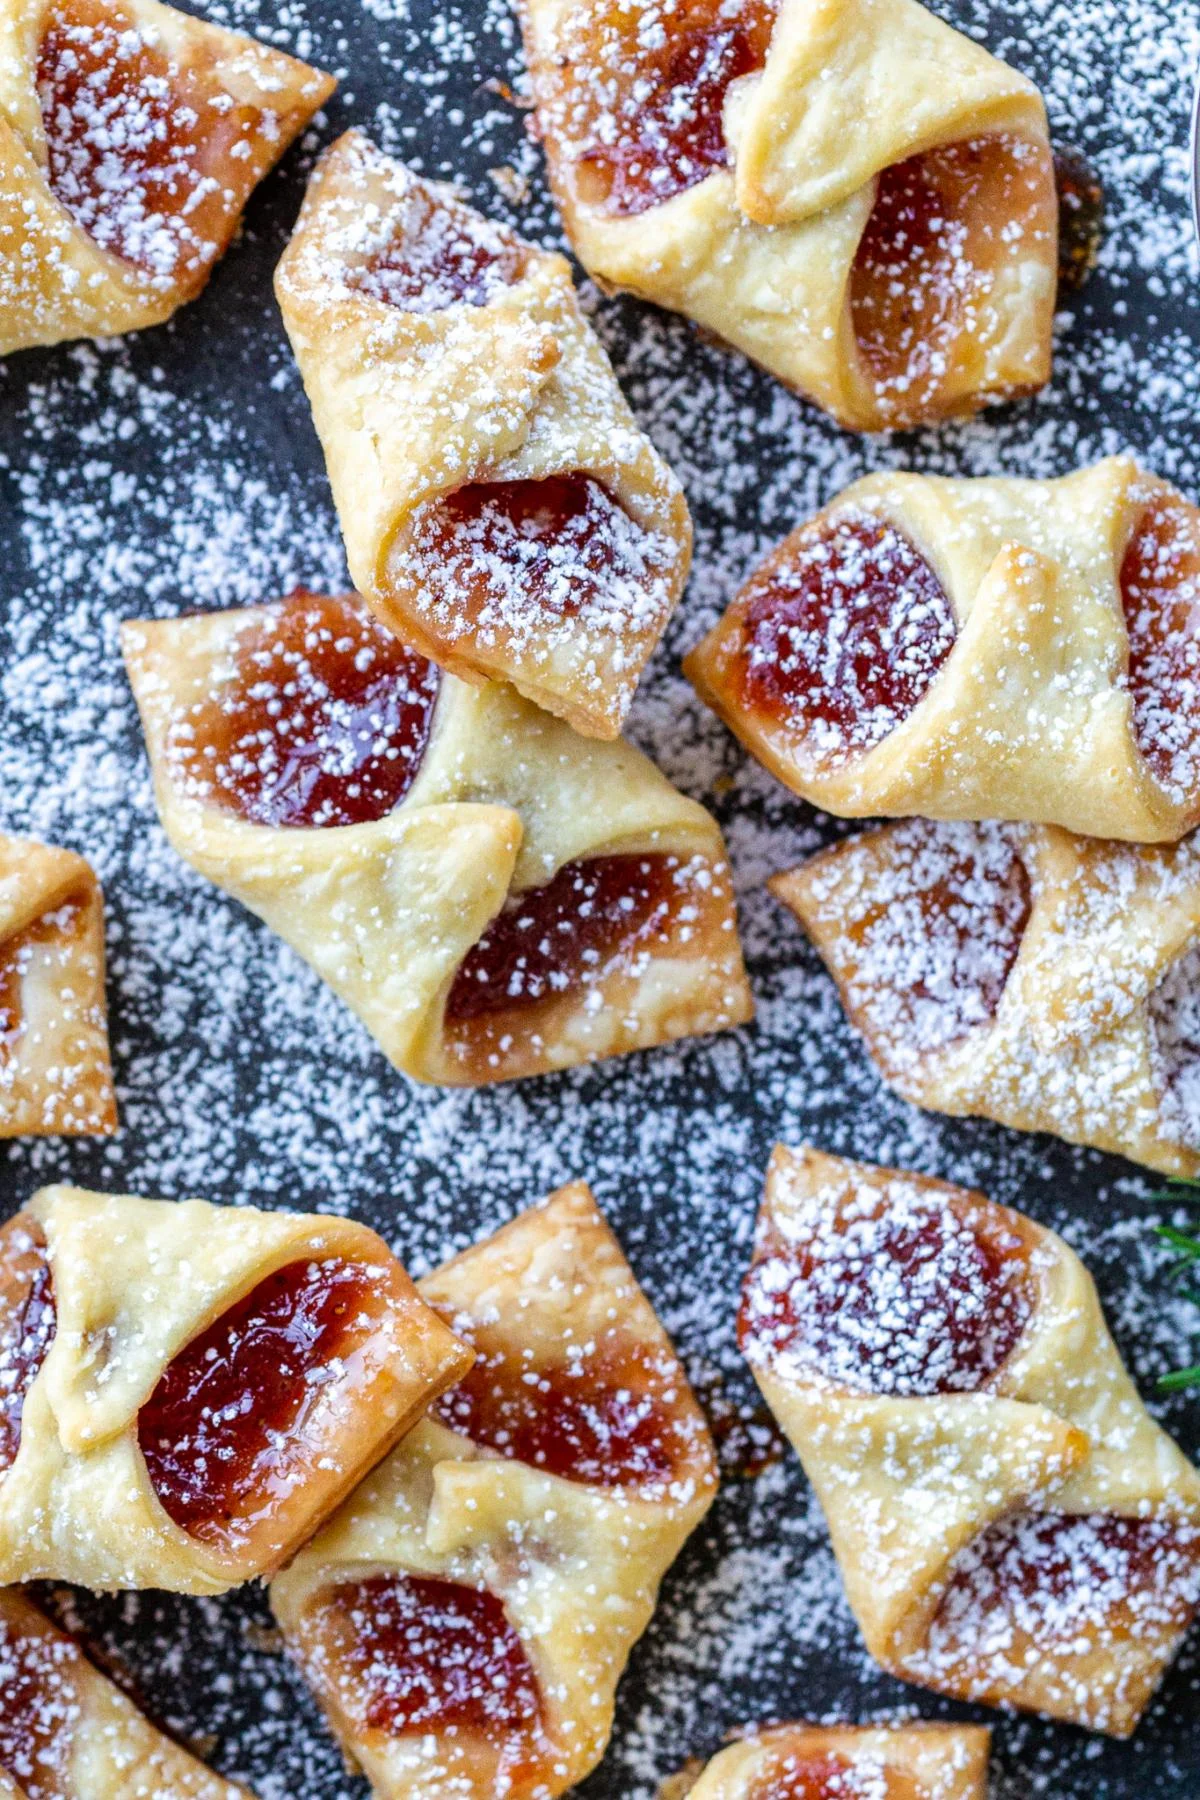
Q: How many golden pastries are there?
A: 12